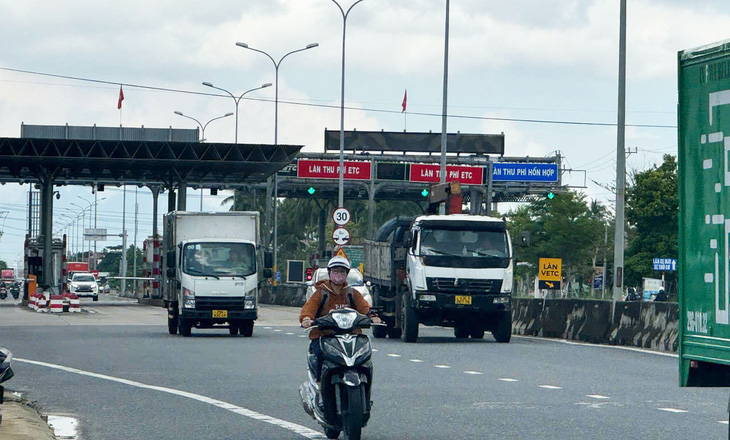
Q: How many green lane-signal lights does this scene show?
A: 3